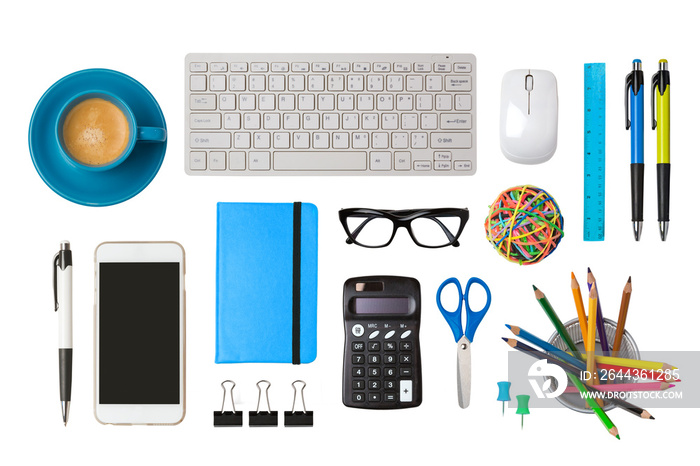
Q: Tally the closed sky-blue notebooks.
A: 1